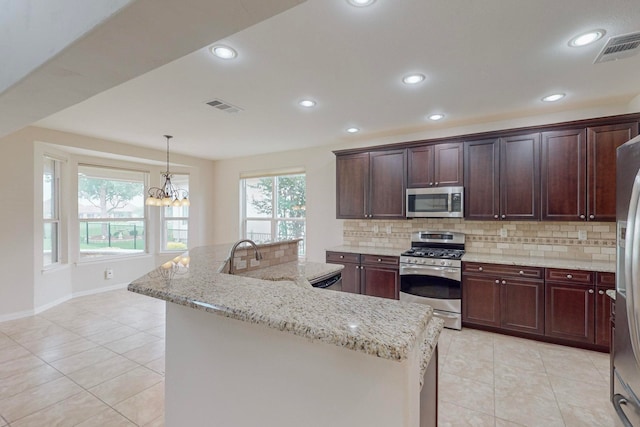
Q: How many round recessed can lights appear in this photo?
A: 8